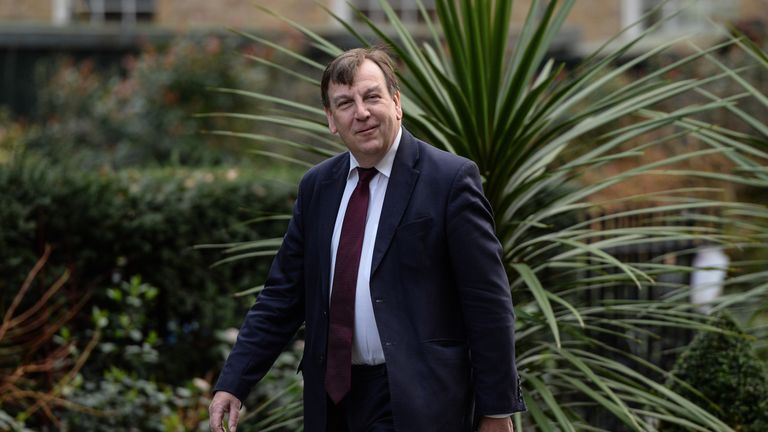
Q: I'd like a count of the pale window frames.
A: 3